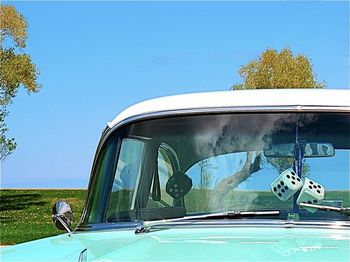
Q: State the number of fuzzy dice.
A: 3